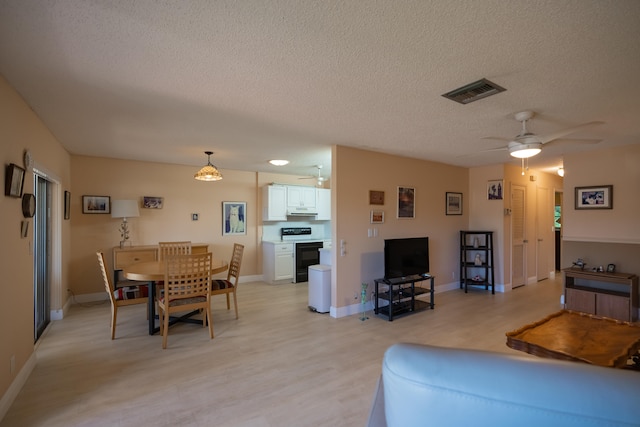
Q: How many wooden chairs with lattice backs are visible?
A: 4